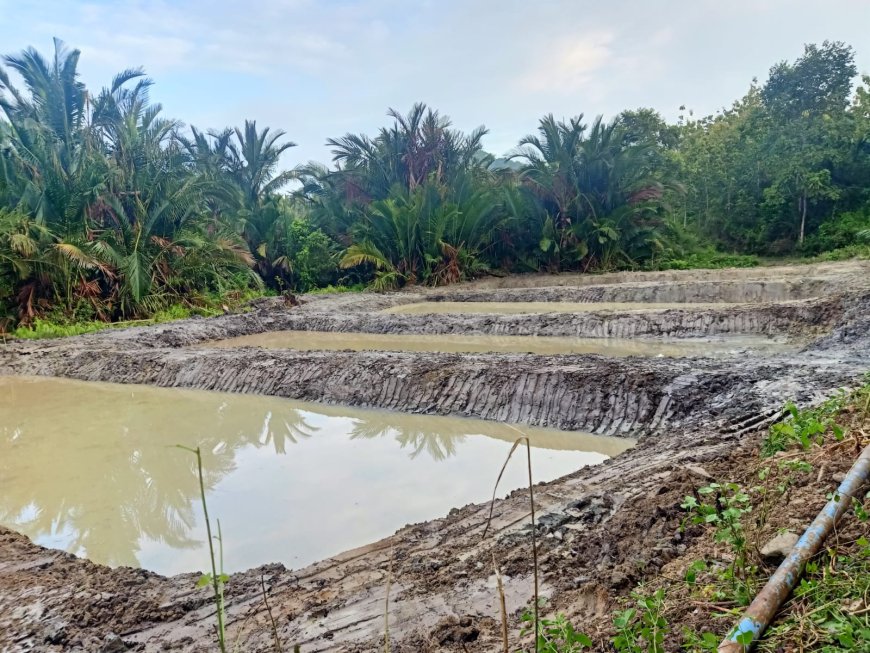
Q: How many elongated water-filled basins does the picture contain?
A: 3